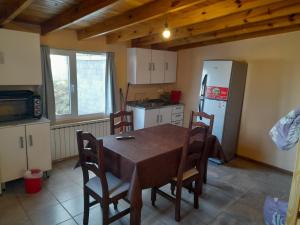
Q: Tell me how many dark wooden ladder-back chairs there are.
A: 4